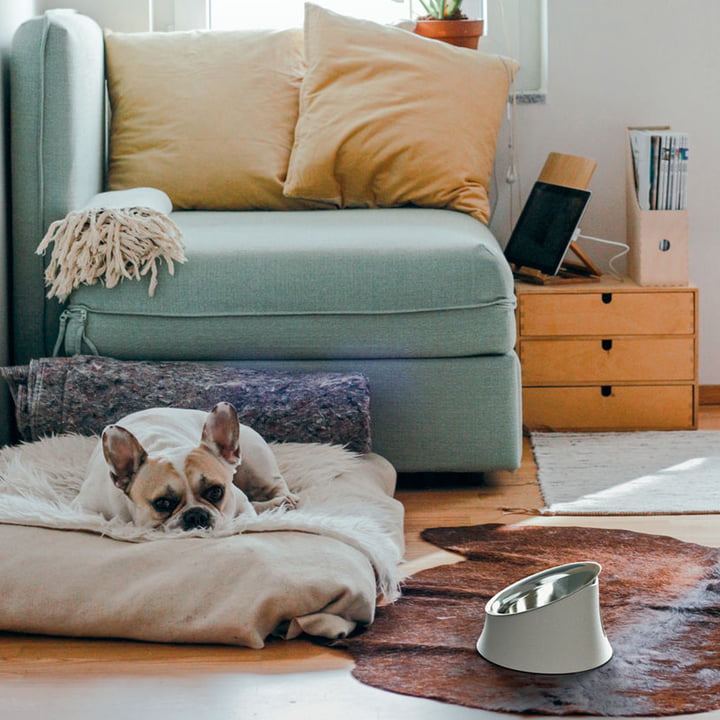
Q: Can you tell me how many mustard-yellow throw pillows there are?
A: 2